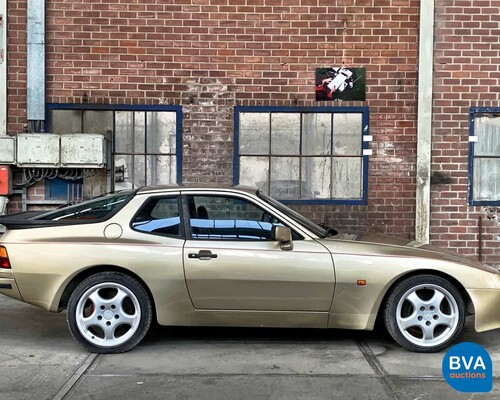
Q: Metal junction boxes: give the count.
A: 3